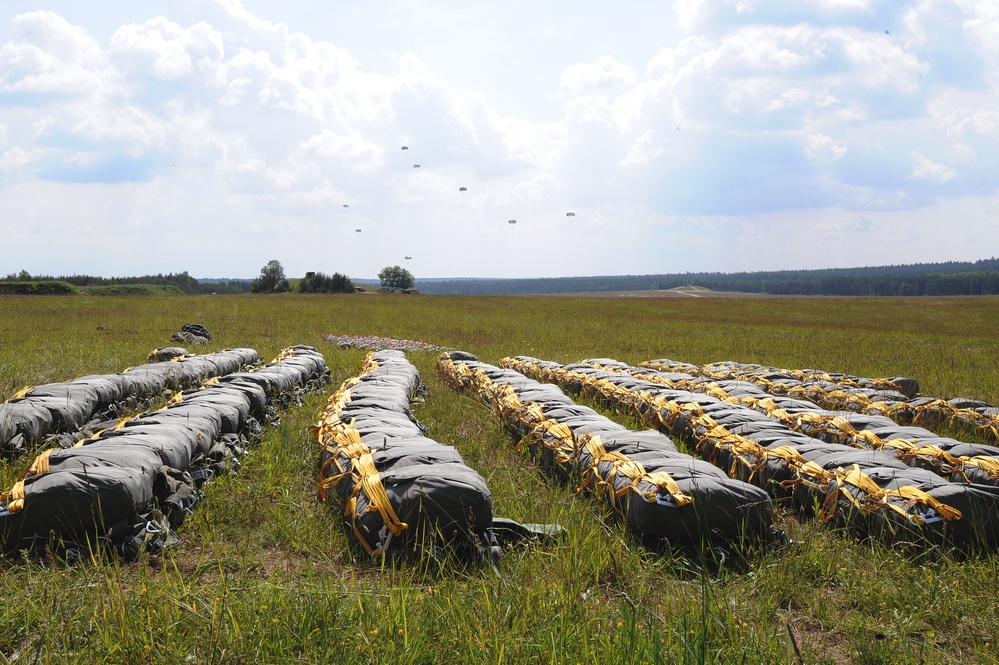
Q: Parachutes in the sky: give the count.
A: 8